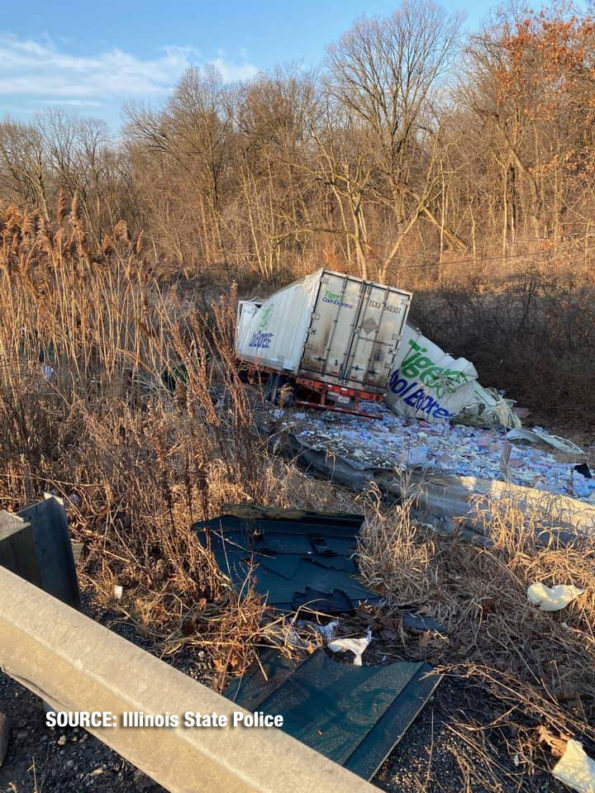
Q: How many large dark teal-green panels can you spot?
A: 2